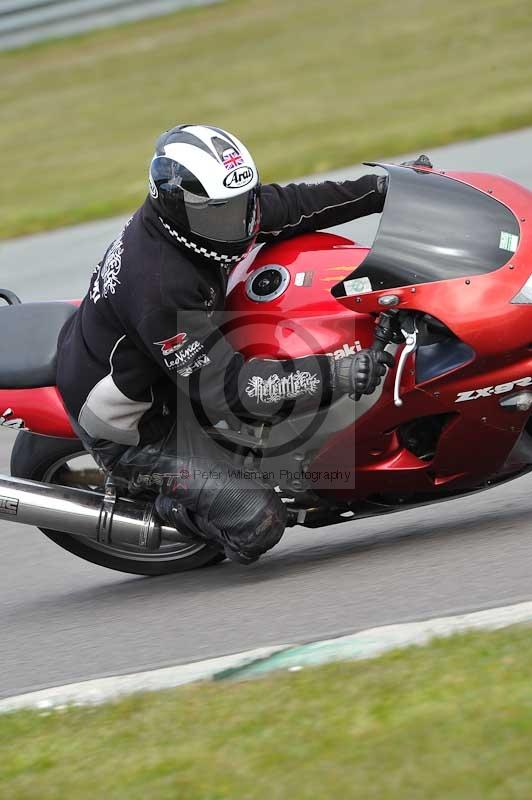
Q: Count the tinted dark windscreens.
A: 1